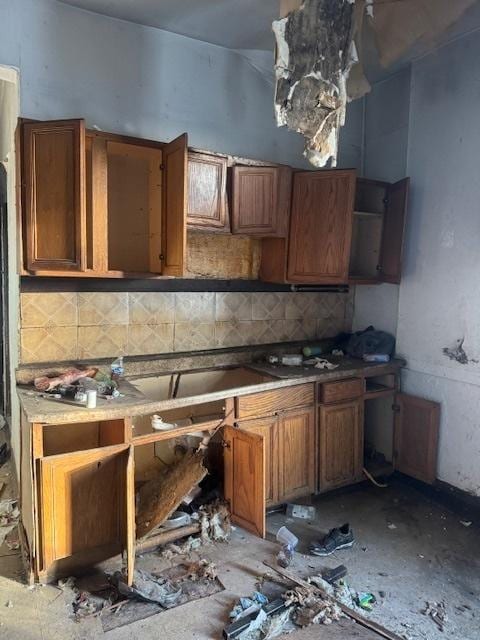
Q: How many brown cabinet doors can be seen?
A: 13